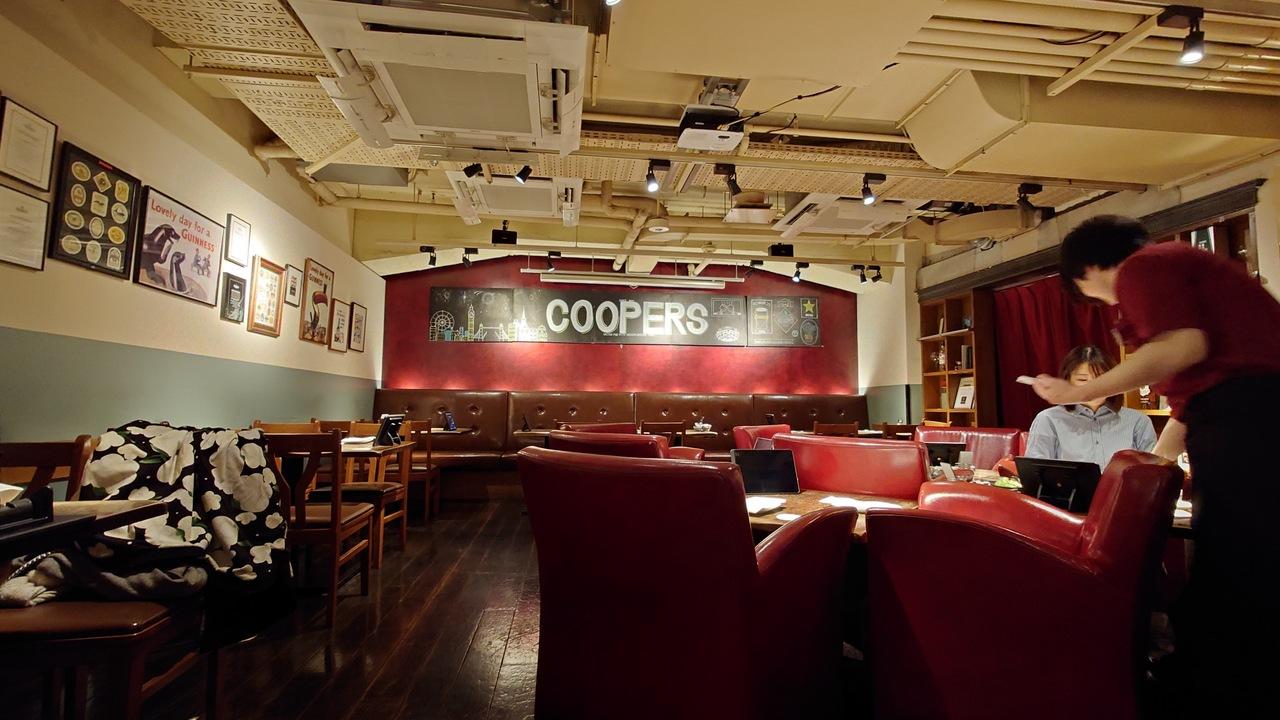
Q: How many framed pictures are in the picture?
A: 11